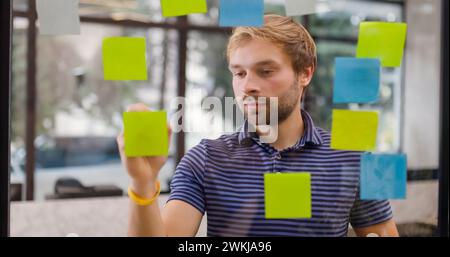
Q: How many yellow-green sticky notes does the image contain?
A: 6